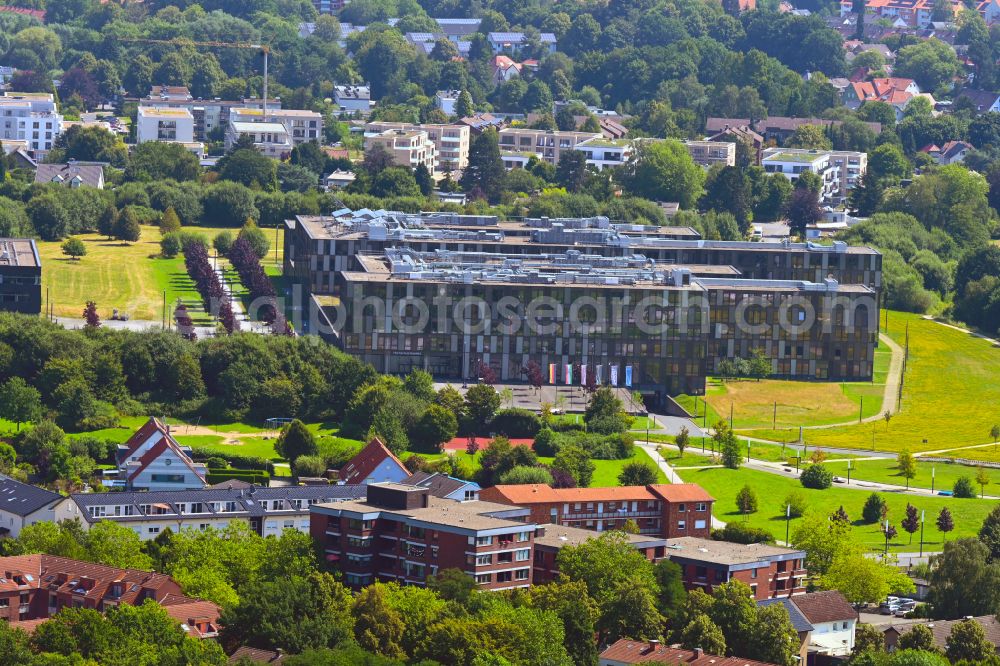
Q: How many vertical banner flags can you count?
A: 6